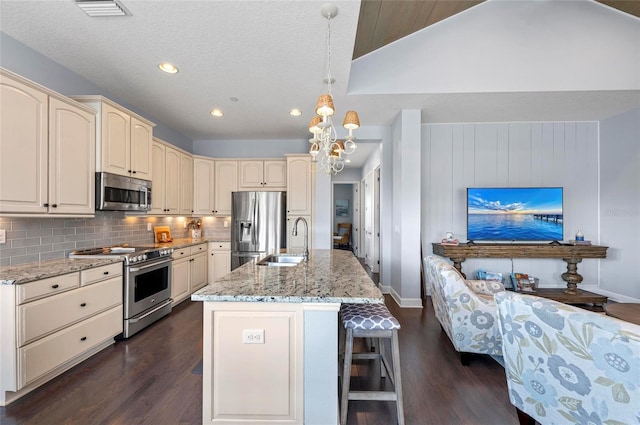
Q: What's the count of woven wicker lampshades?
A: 6